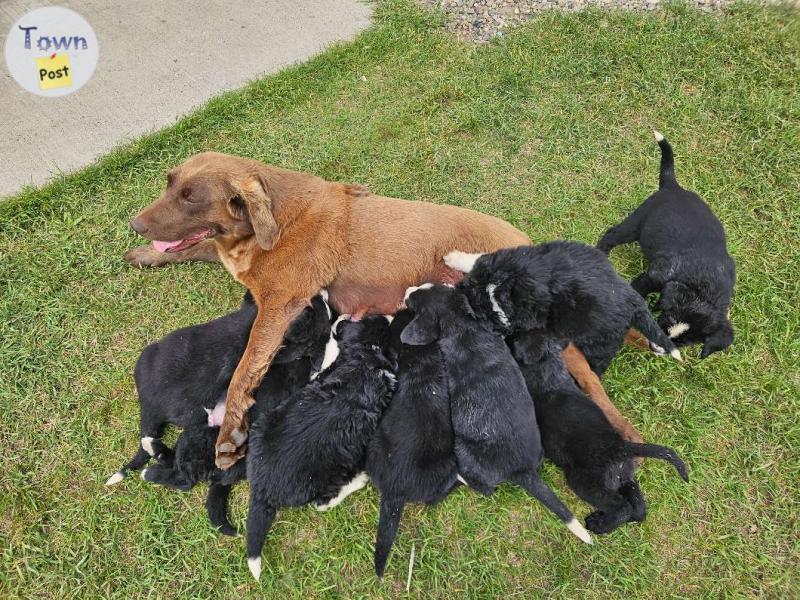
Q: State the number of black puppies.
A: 8